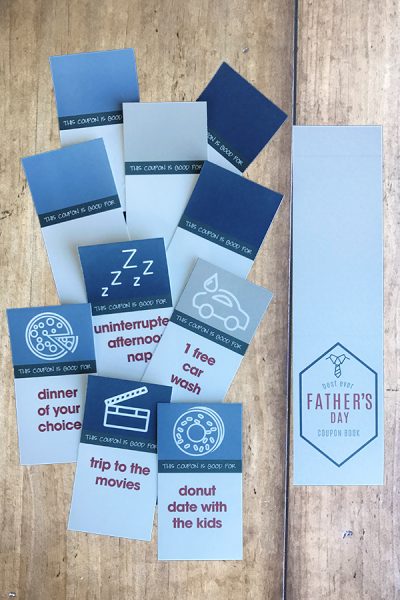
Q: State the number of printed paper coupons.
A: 10